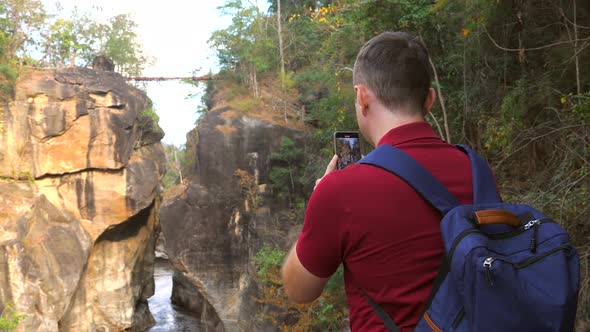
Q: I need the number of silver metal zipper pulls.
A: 2